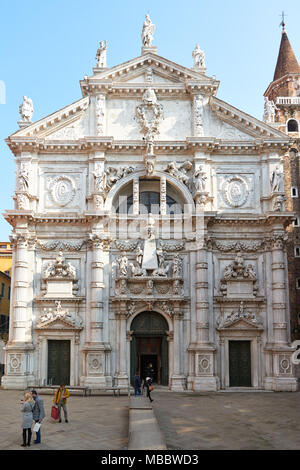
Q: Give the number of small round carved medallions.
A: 4